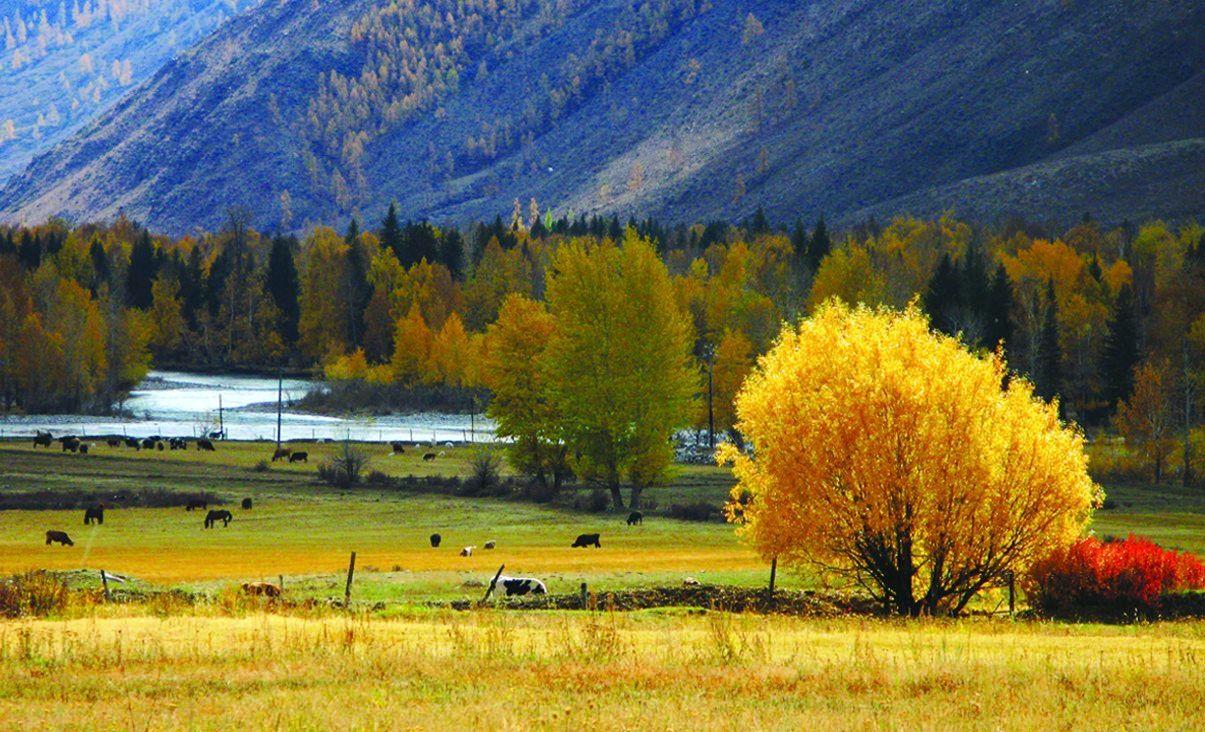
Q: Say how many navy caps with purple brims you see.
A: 0